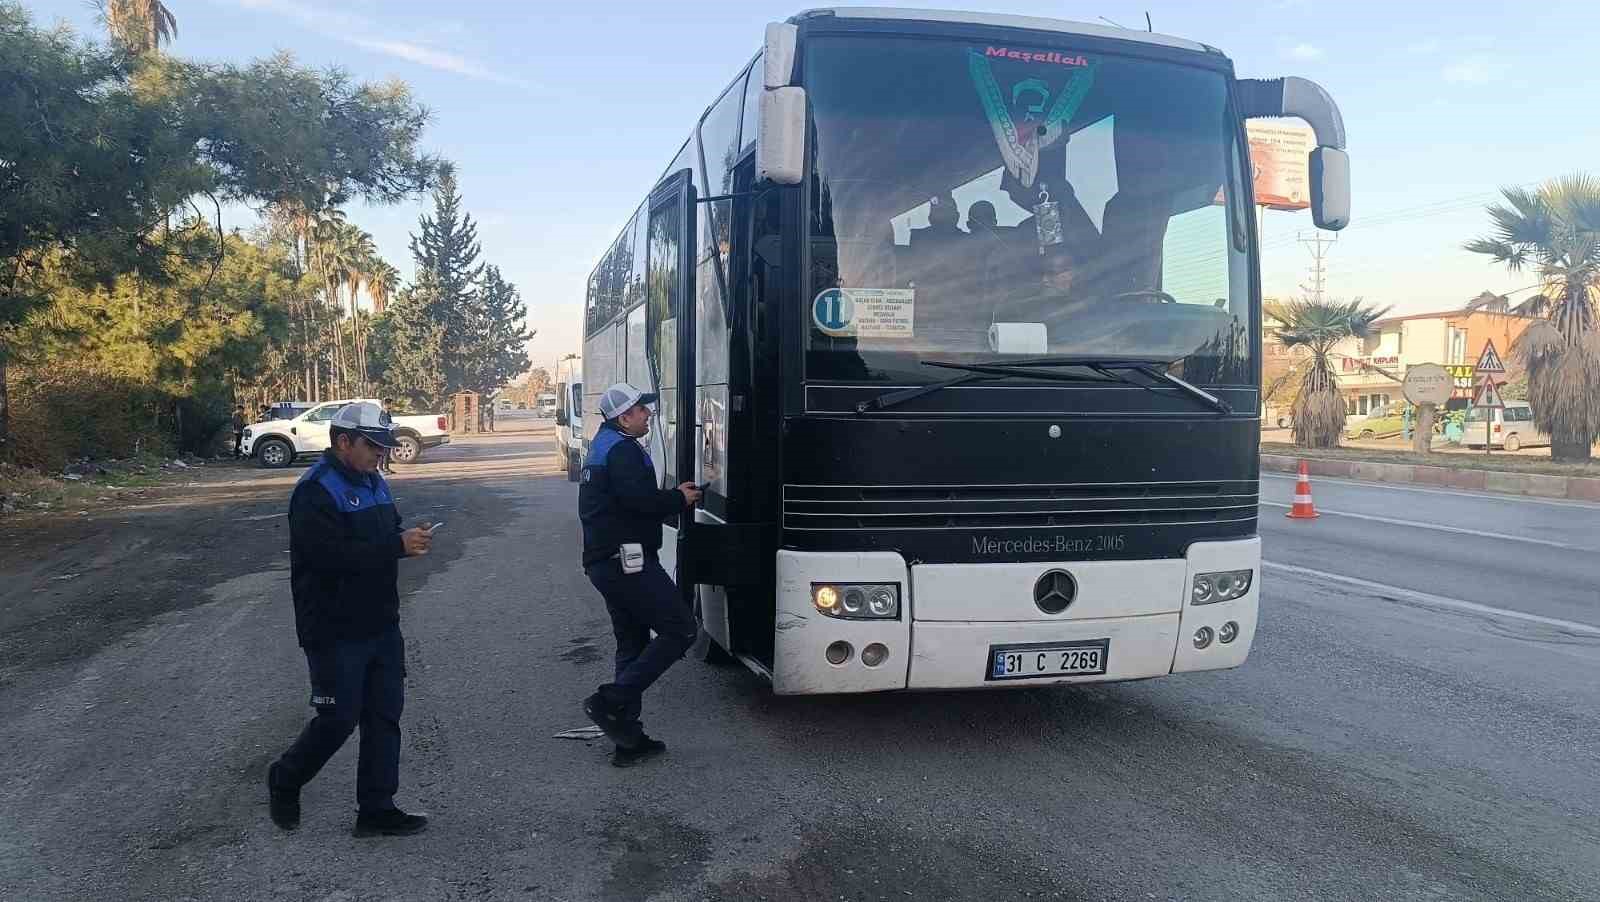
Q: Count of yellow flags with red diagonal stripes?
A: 0